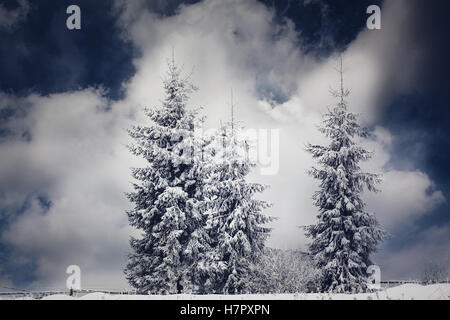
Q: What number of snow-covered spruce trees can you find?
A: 3